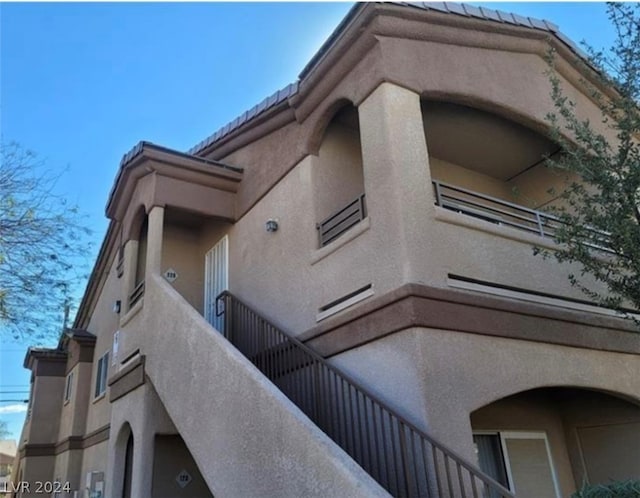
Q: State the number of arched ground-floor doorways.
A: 2